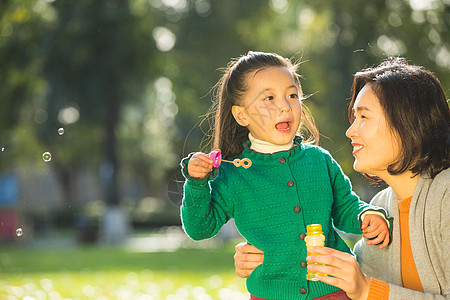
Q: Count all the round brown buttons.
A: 6